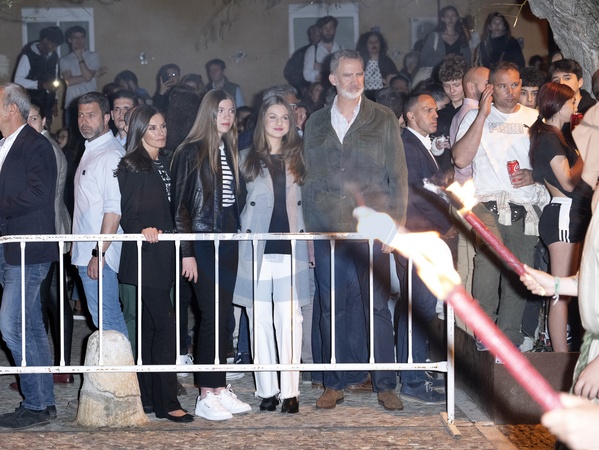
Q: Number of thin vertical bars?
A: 11